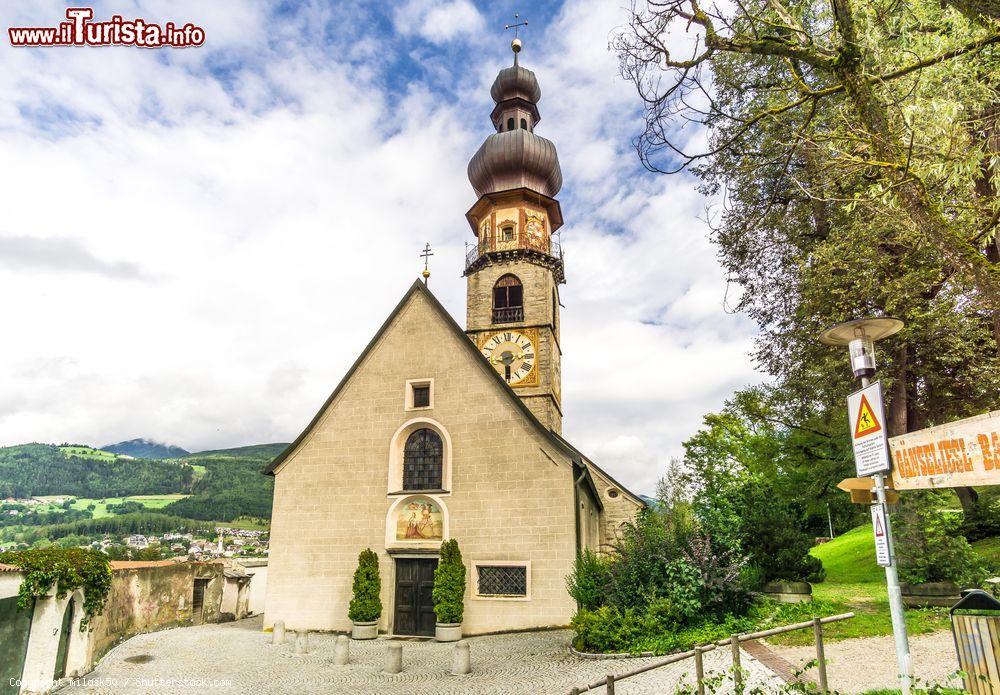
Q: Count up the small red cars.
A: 0